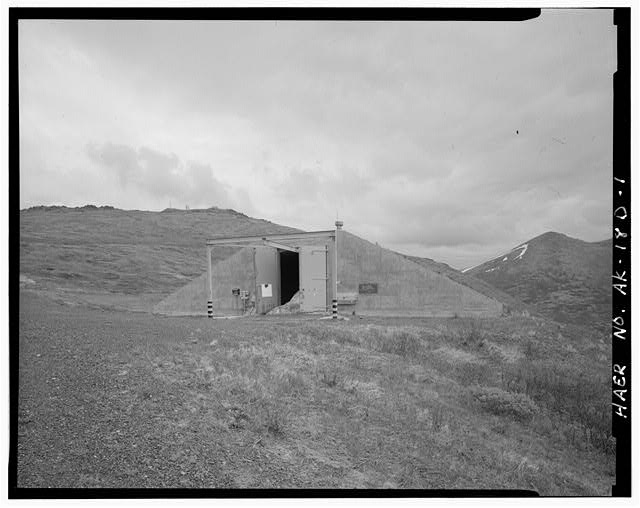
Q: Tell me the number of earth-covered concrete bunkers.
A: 1